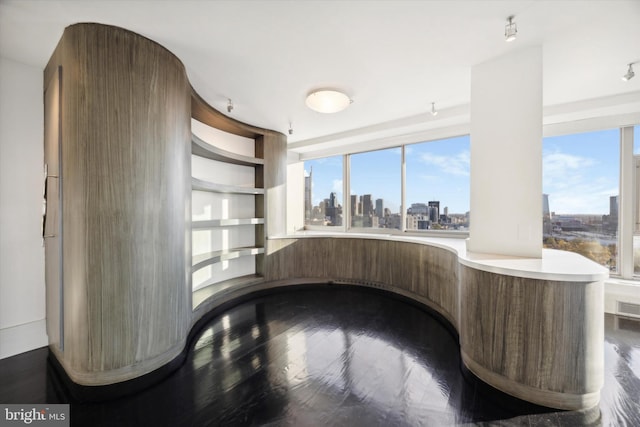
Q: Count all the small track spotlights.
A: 5